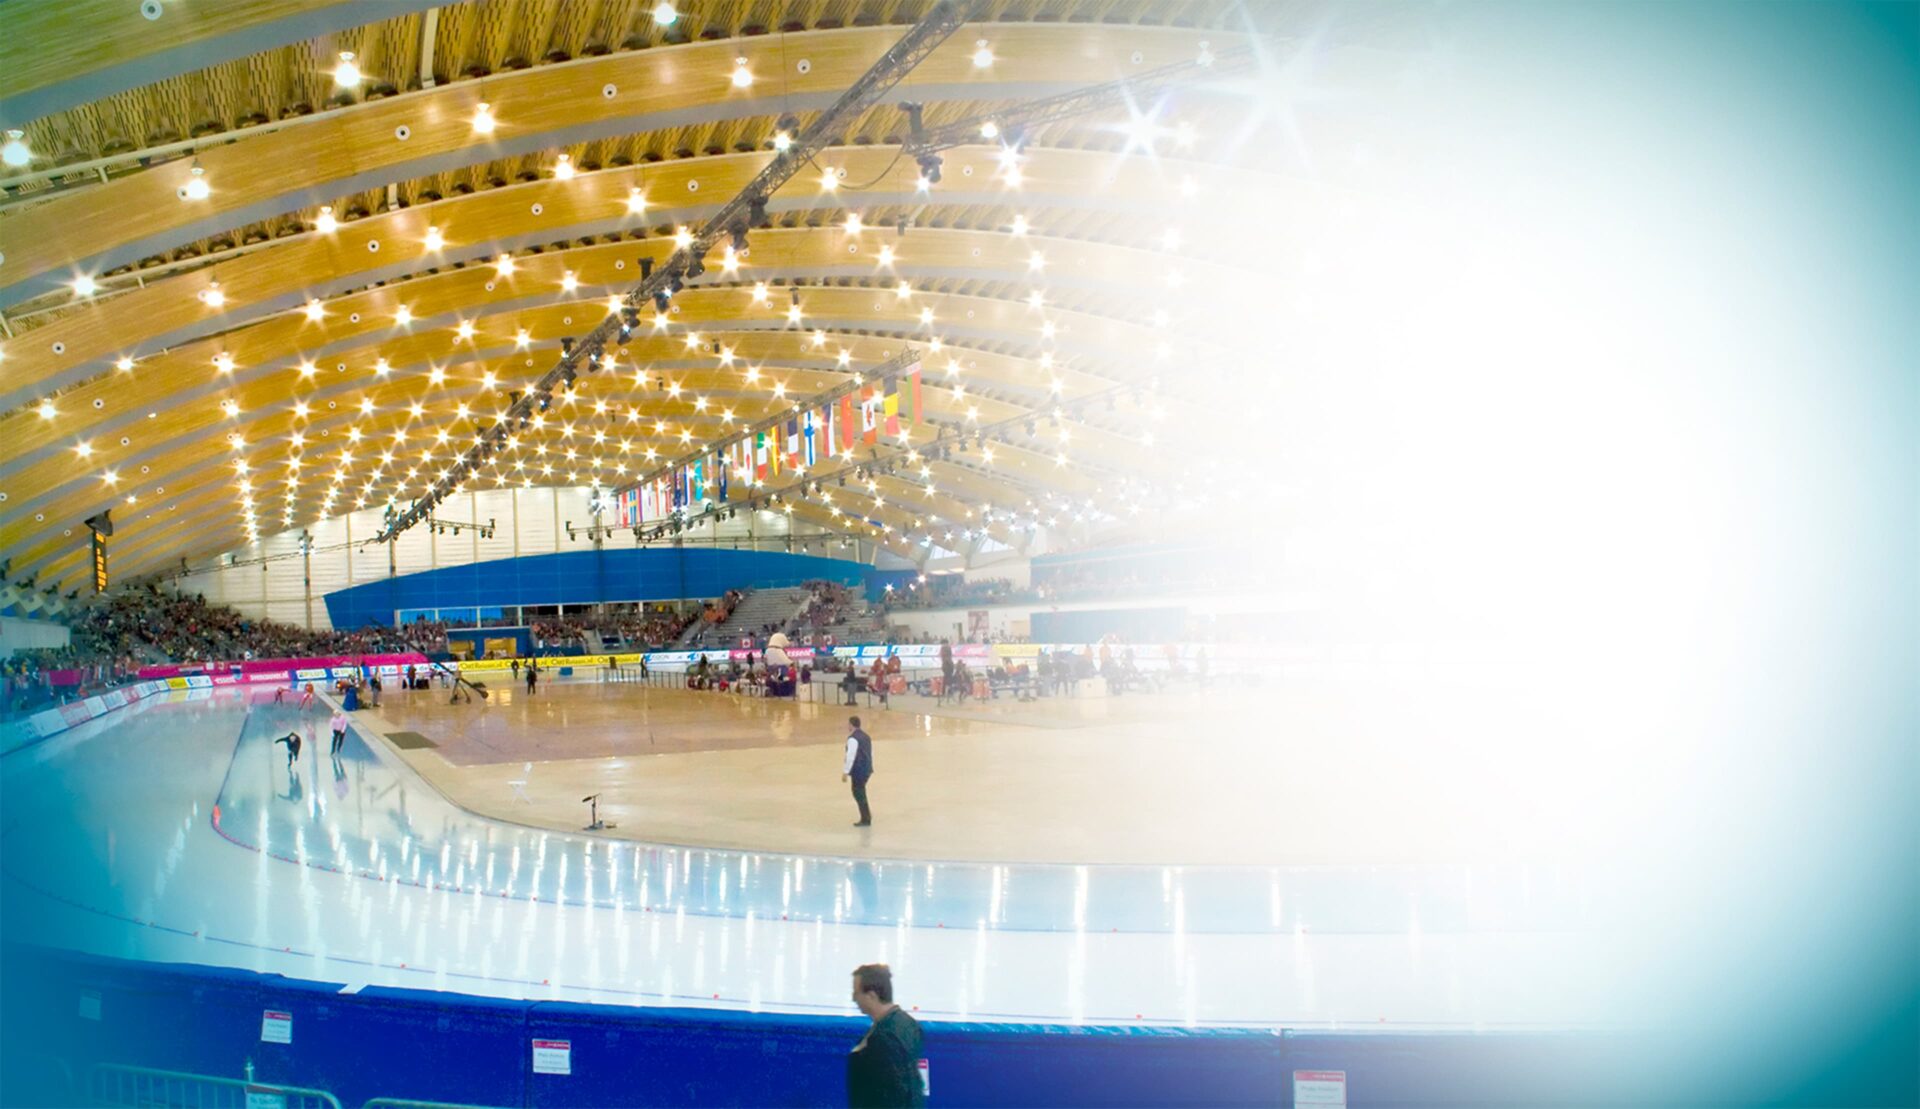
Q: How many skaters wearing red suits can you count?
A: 2